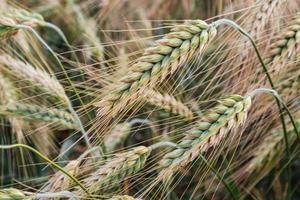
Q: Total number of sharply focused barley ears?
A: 2